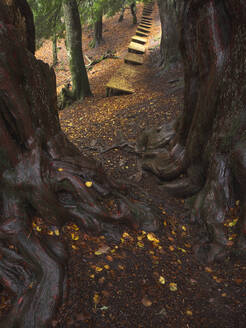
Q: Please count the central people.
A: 0